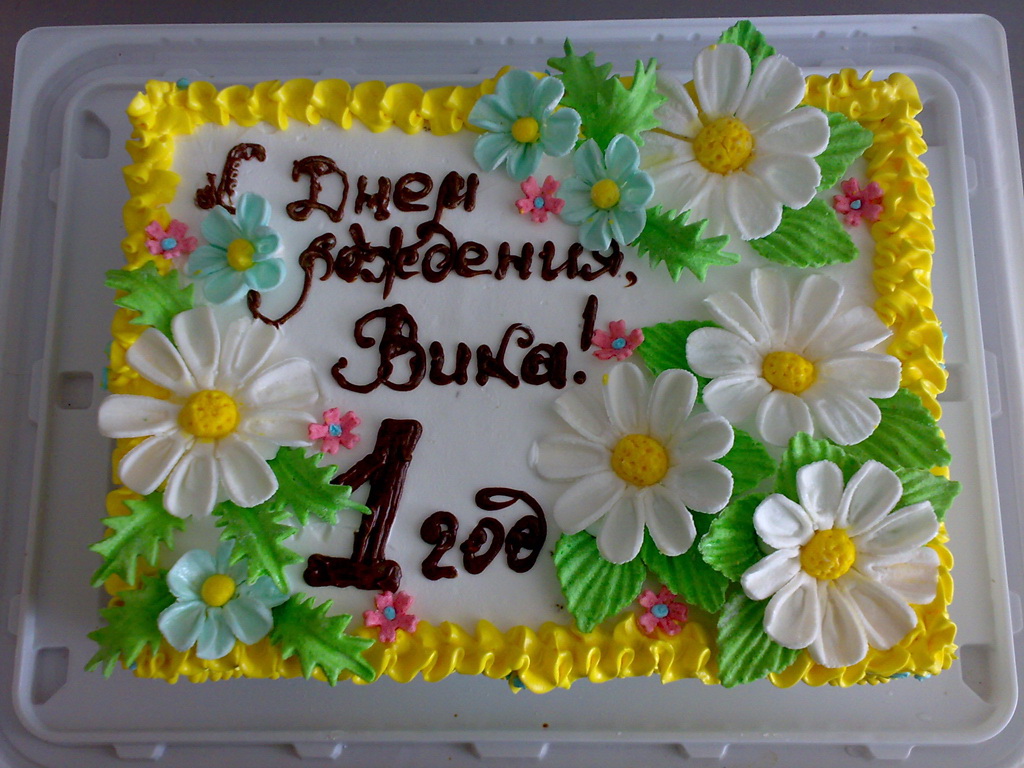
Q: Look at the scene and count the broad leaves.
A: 12